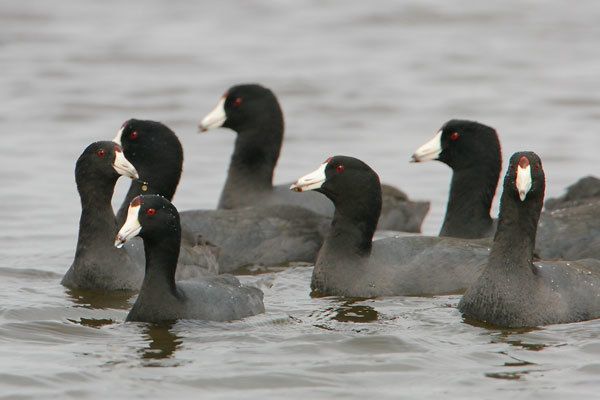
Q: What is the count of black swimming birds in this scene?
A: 7